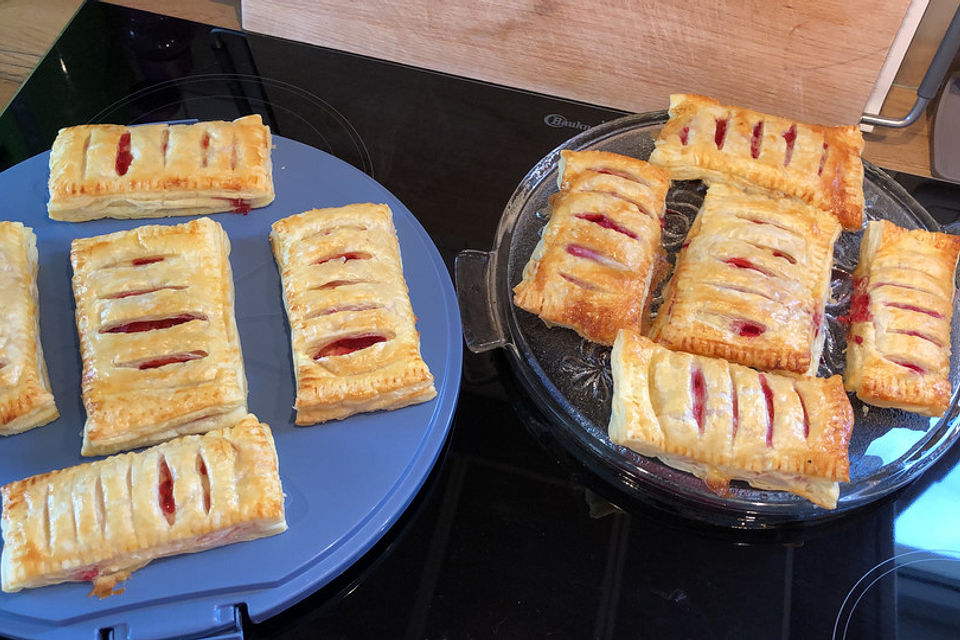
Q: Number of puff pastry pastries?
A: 10